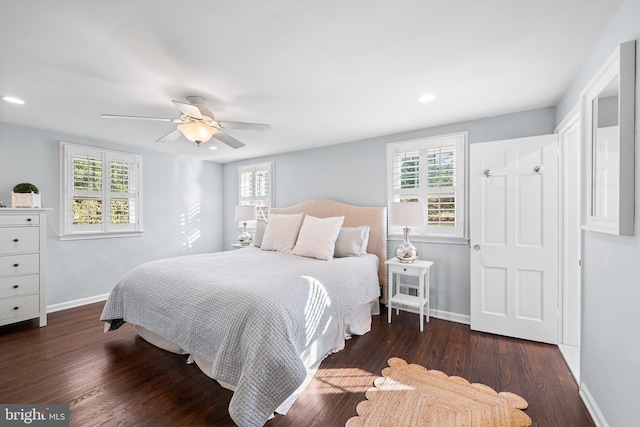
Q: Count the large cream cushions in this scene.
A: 2